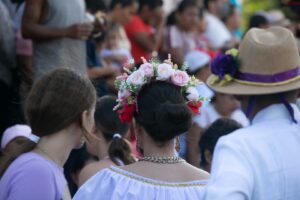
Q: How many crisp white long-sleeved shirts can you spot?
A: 1